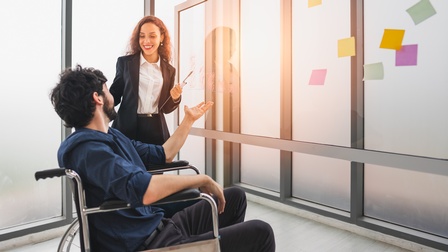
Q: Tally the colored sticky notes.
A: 7